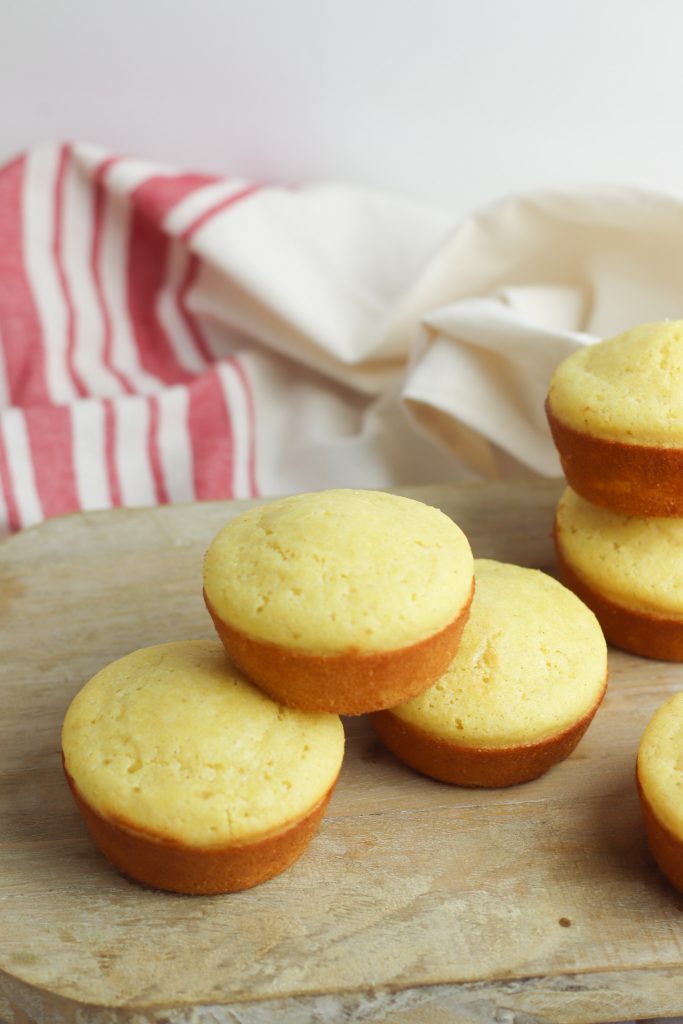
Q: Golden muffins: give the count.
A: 6